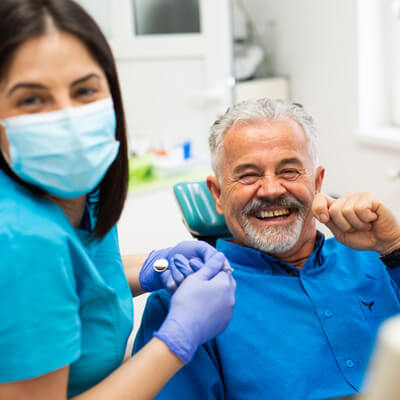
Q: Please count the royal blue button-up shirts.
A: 1